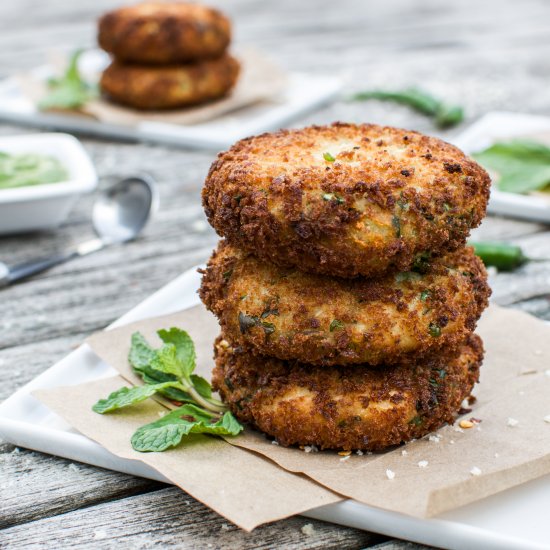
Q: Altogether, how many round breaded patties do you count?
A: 5